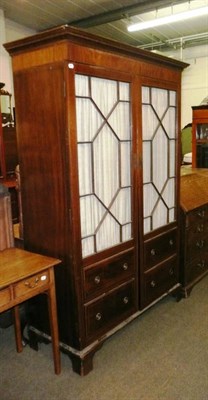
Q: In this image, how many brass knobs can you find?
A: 8